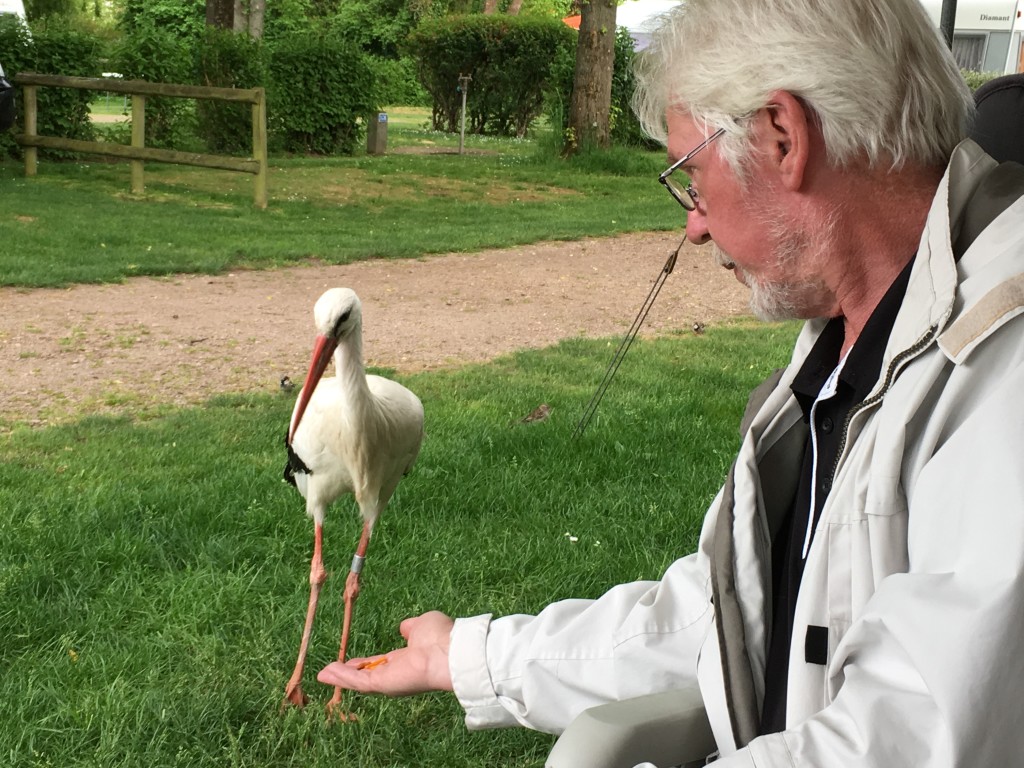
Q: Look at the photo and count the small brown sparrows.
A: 3